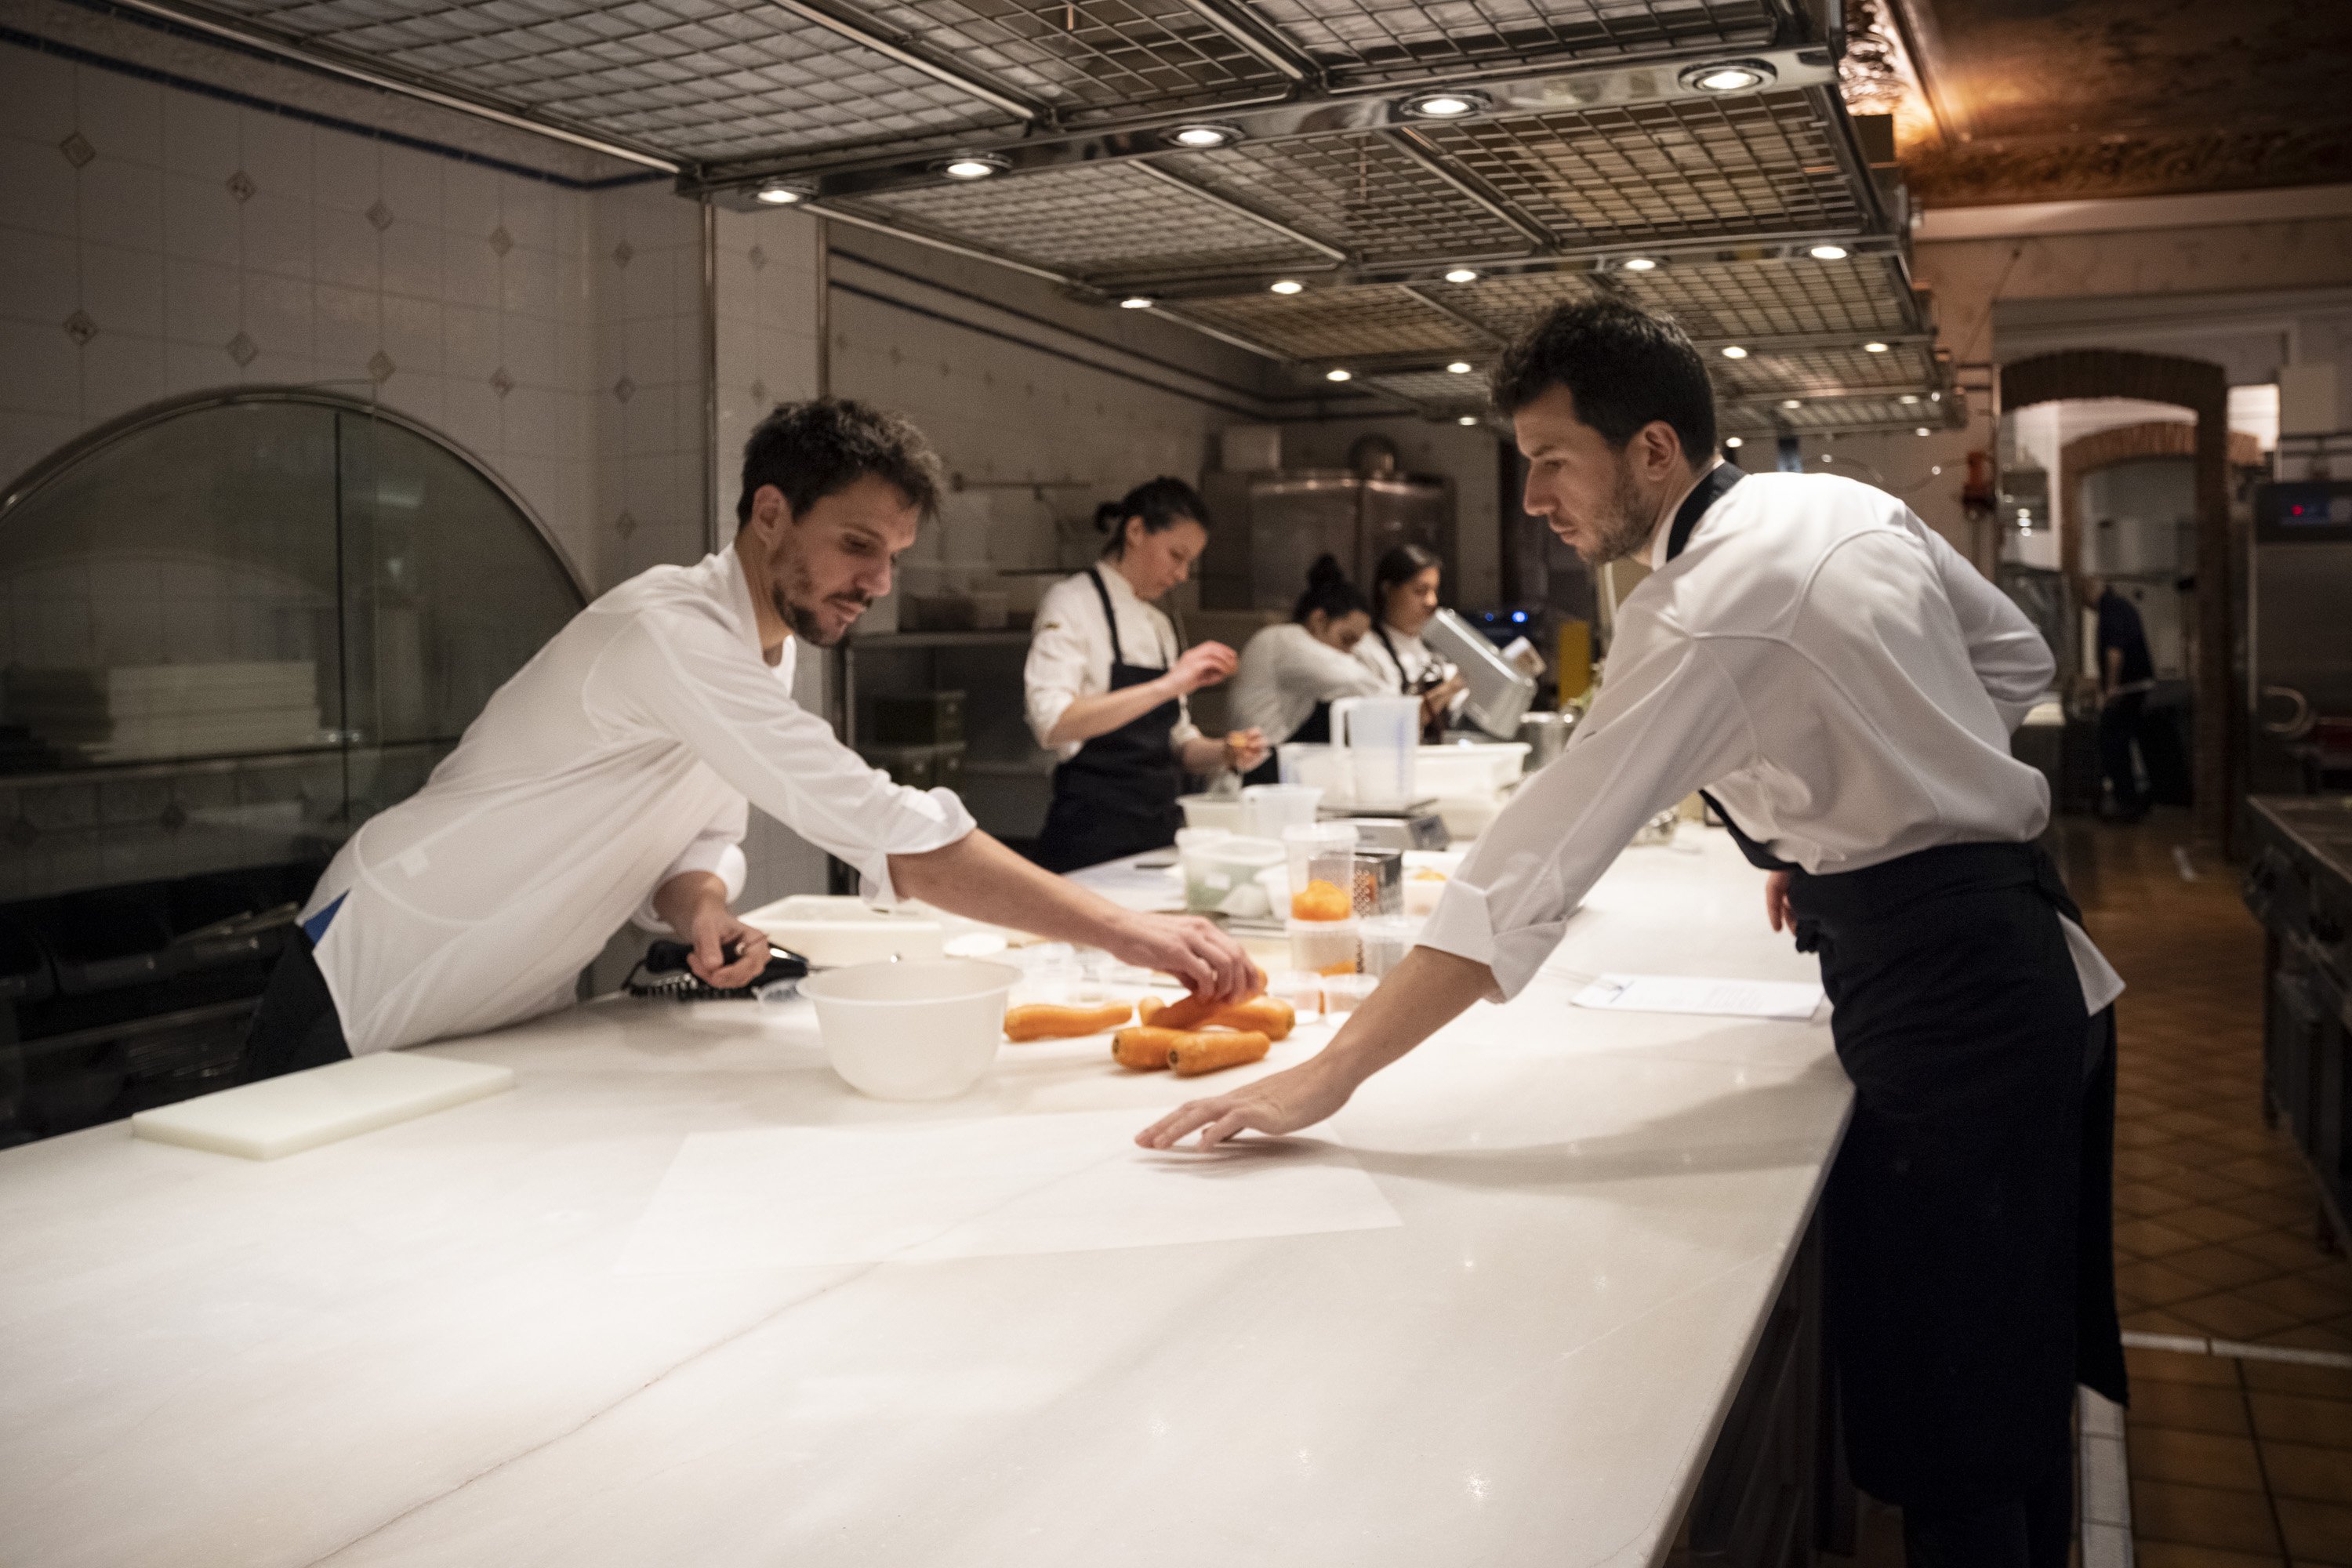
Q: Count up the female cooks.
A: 3